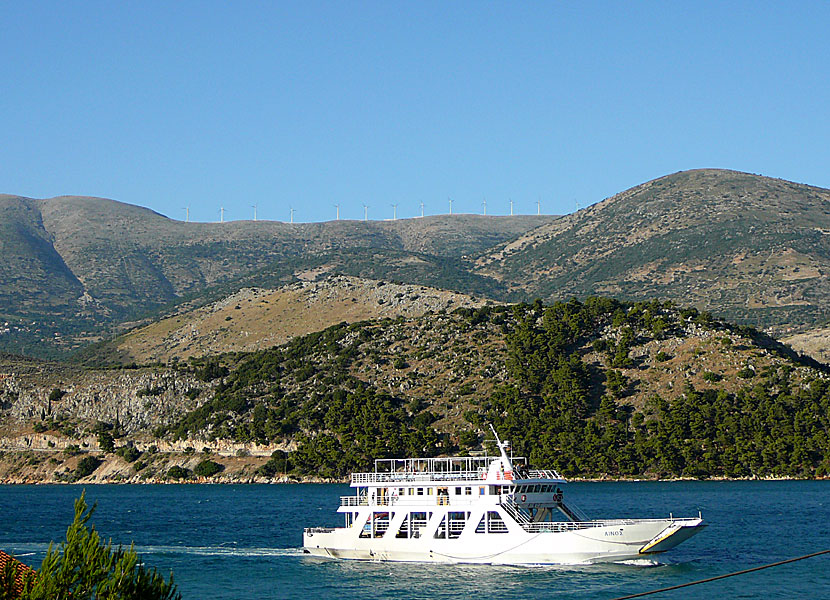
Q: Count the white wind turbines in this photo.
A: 13